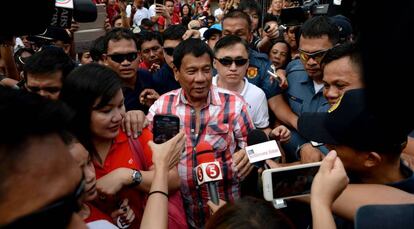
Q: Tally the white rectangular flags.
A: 1